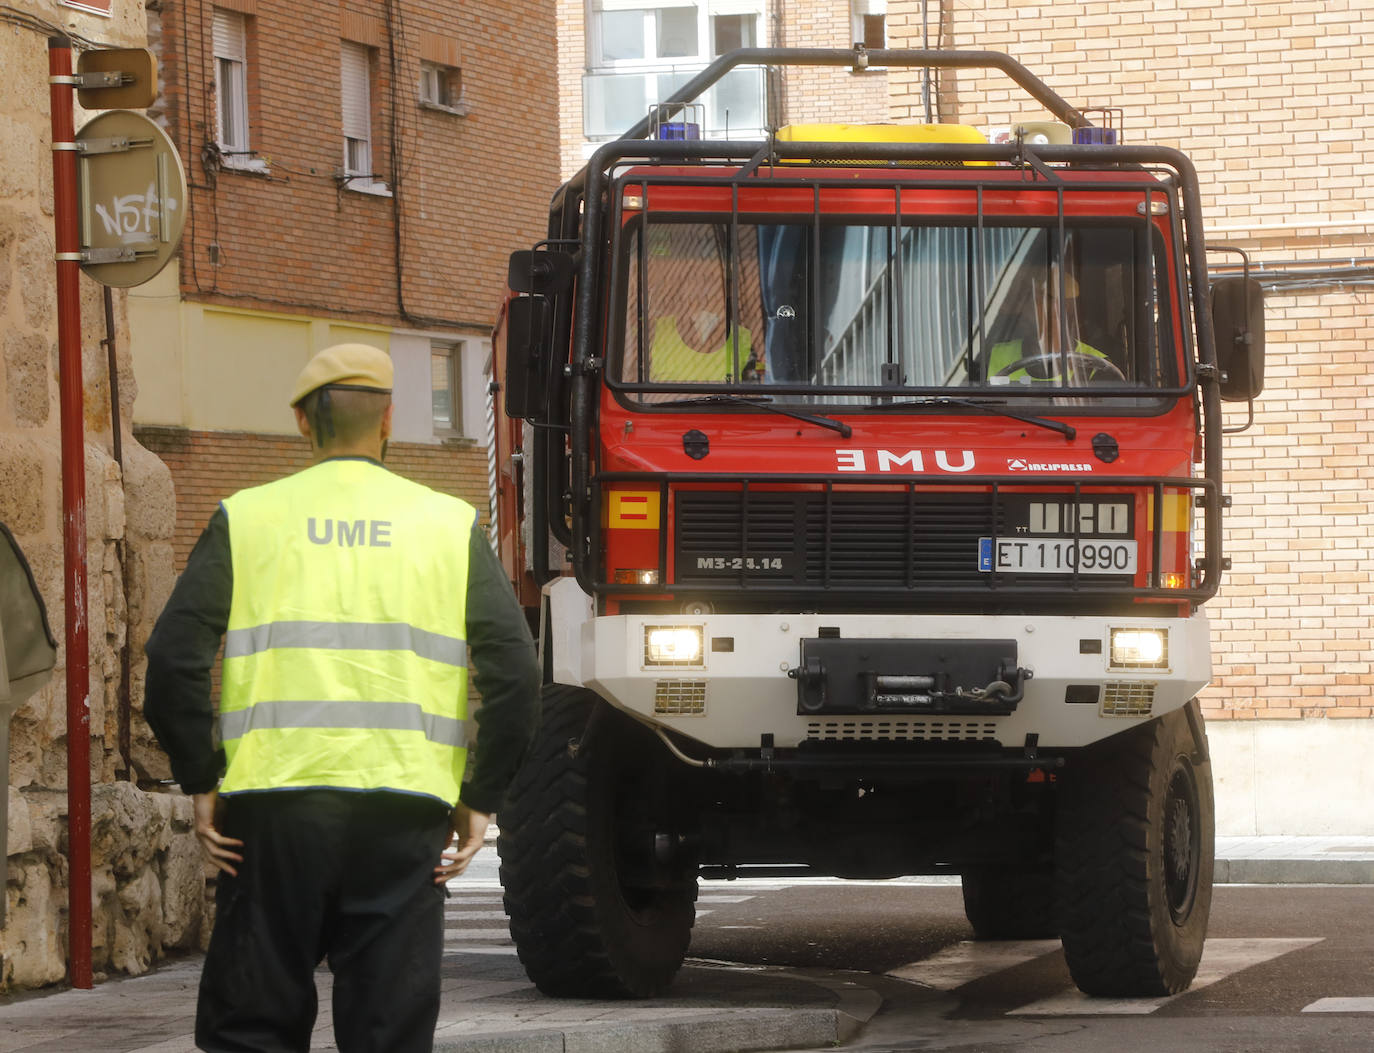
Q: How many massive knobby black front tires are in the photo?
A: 2